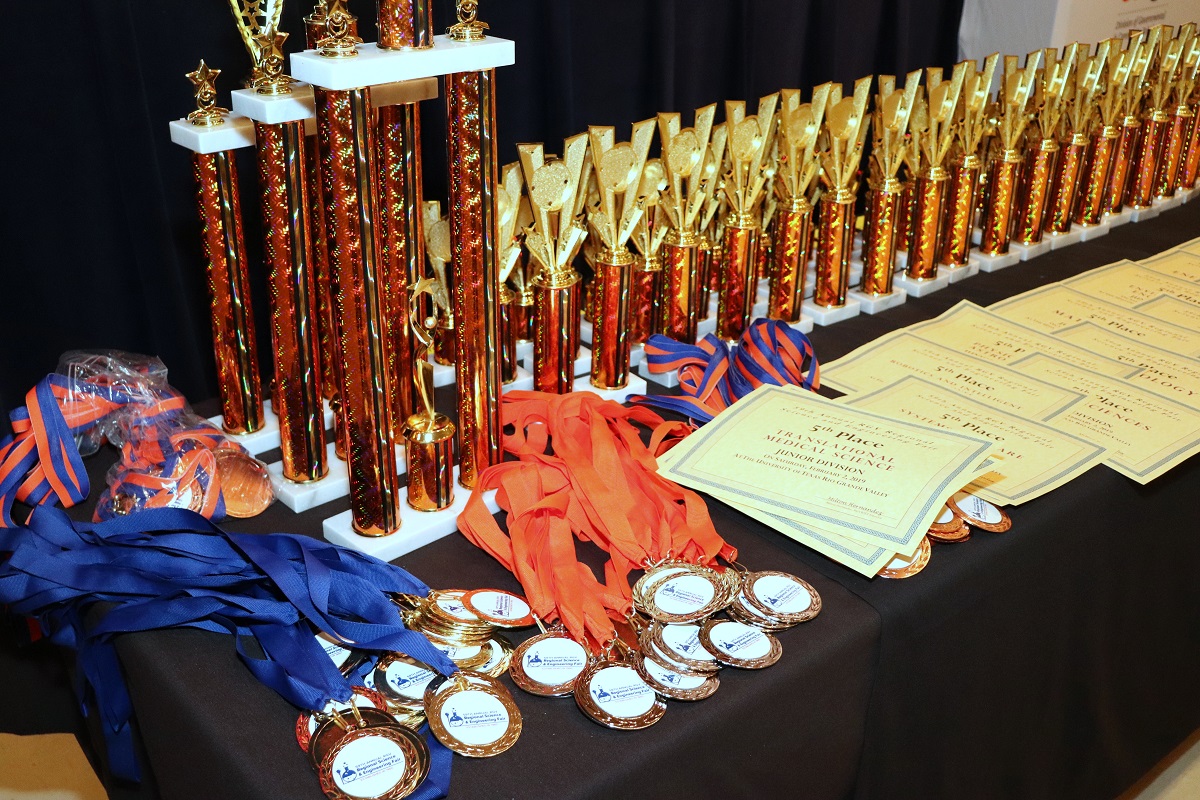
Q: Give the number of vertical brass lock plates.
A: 0